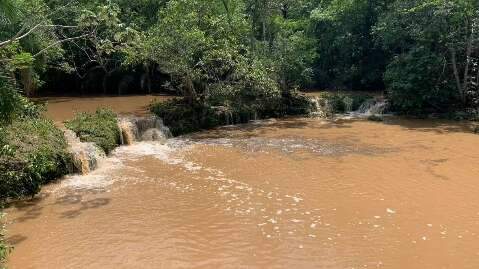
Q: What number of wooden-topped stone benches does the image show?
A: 0